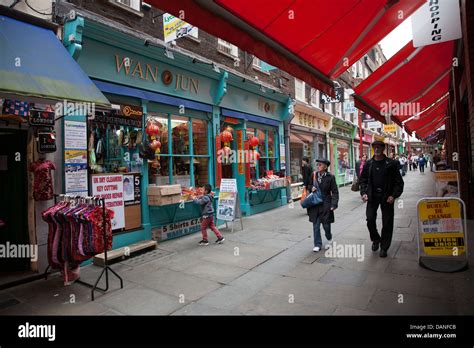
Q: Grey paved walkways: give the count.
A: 1